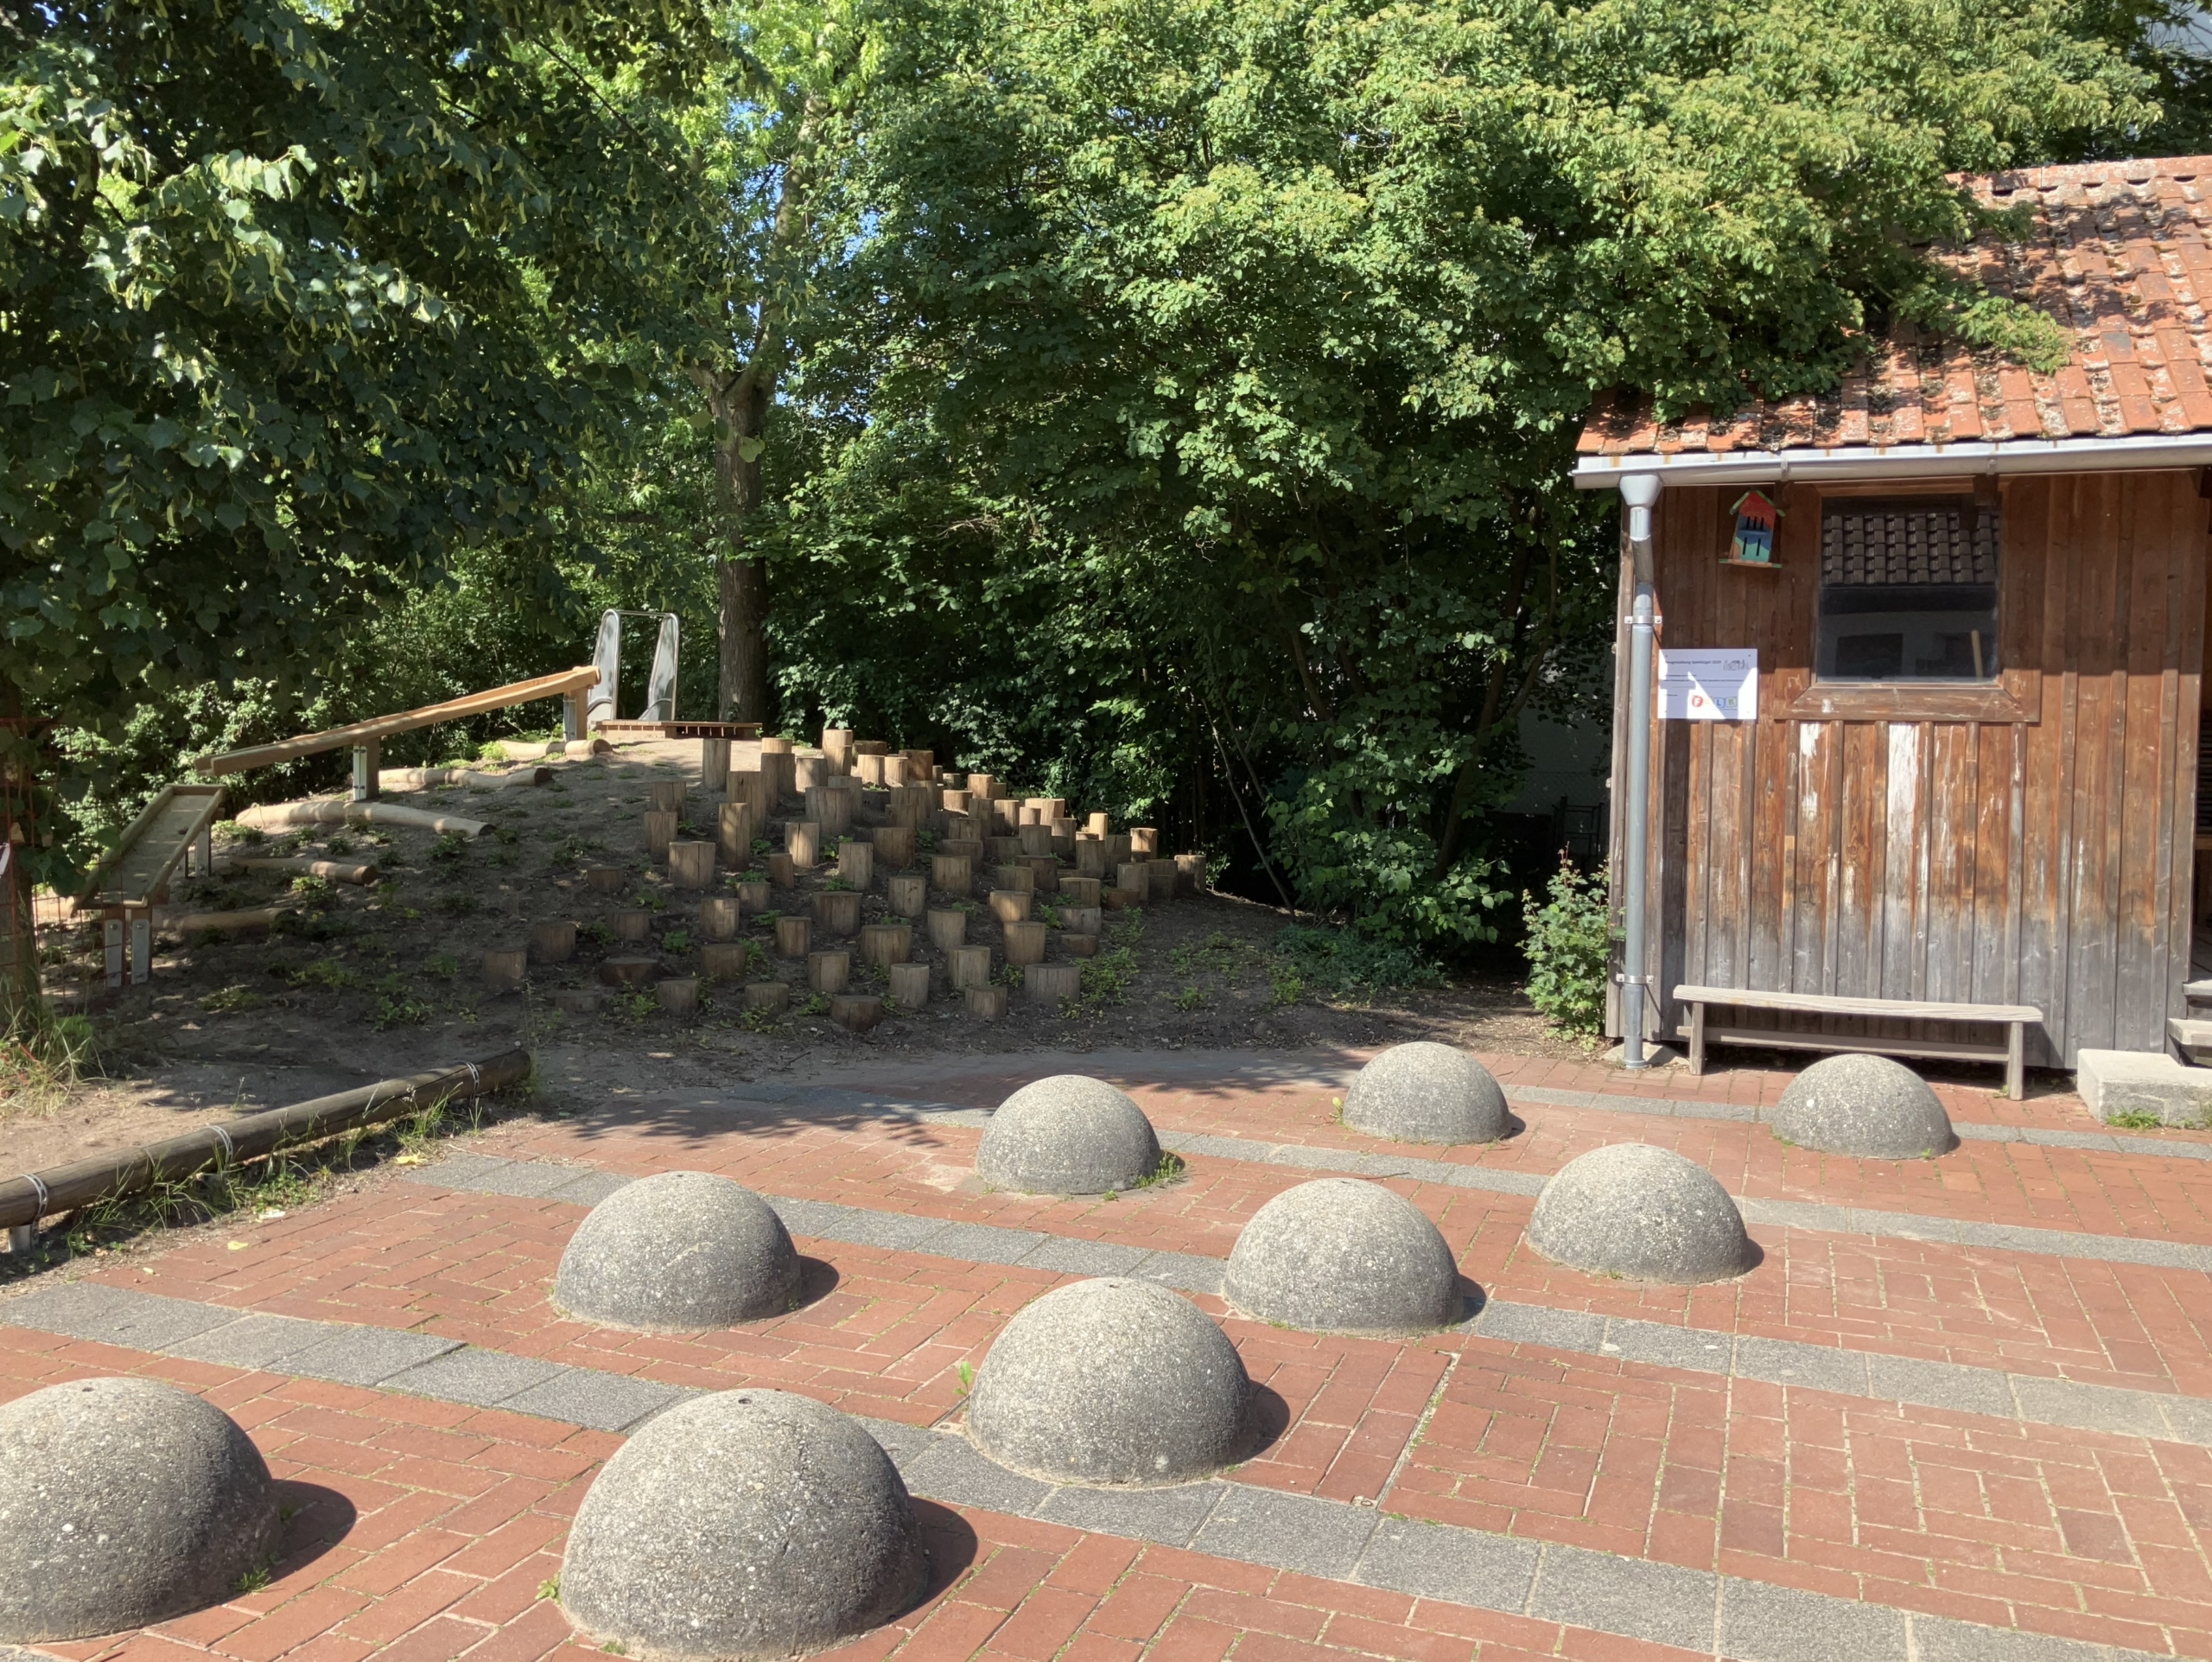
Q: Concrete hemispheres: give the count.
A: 9